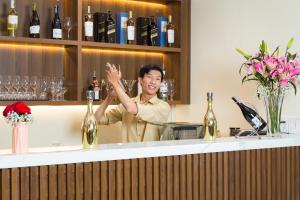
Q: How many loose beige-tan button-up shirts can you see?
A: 1